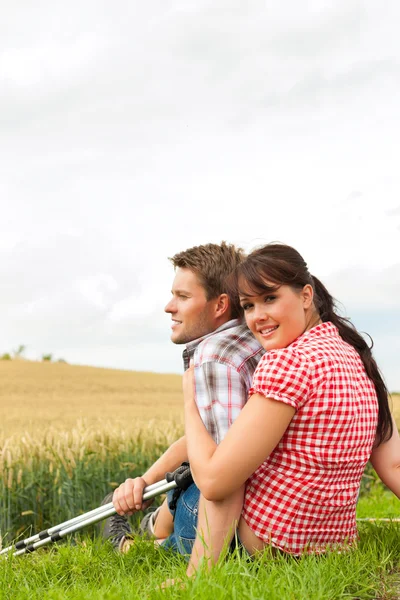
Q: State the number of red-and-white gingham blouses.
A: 1